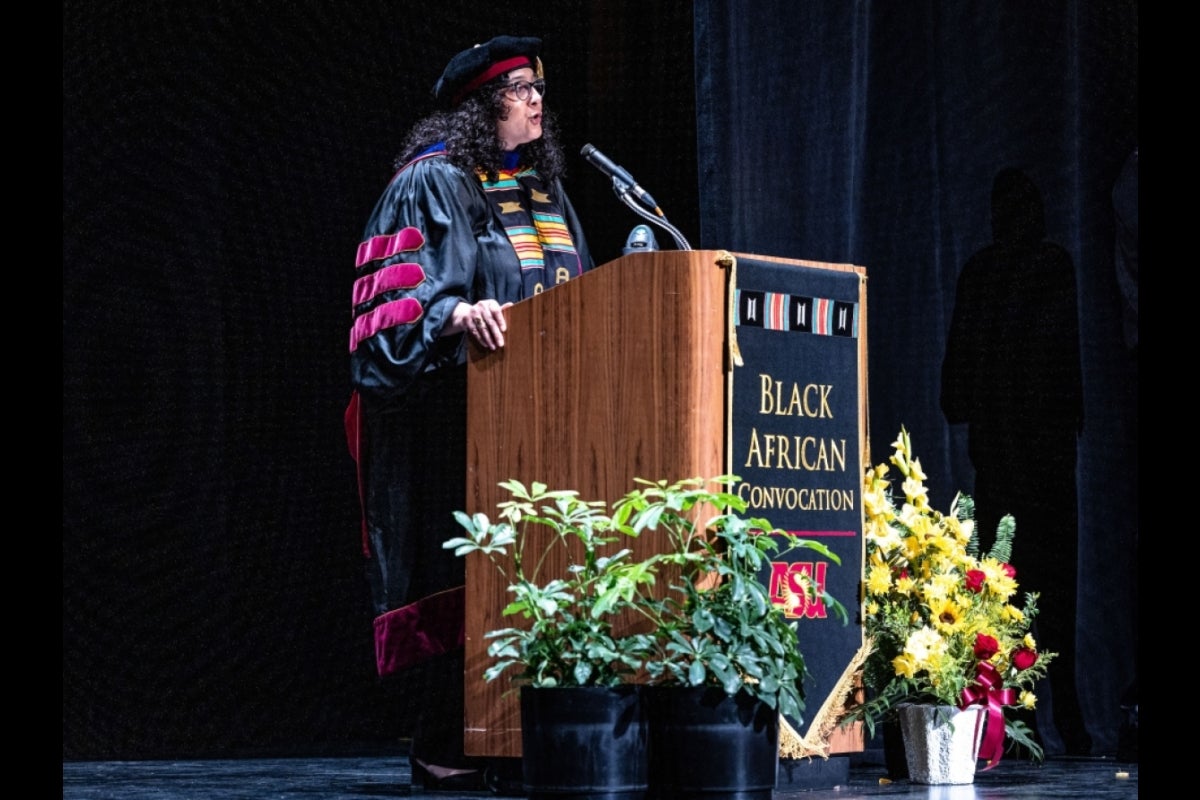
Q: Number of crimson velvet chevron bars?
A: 3